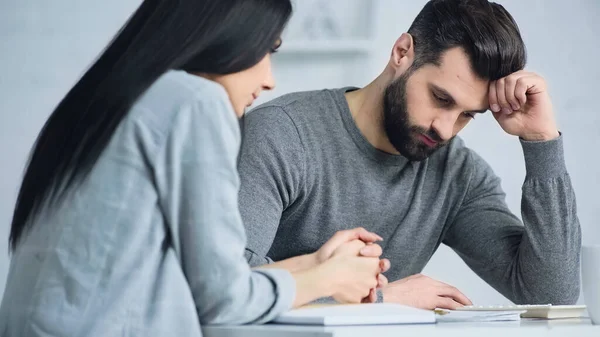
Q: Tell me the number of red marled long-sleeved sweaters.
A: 0